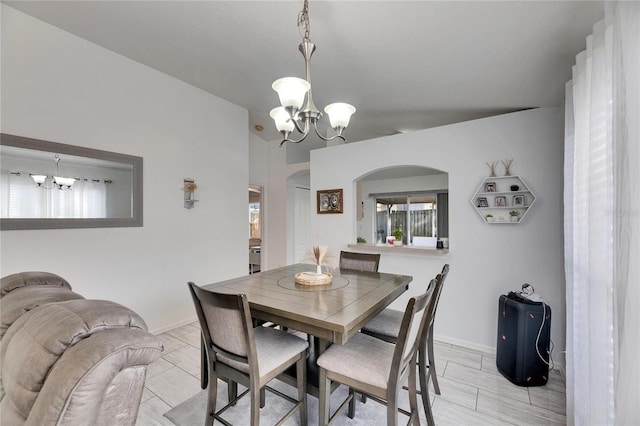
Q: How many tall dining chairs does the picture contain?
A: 4